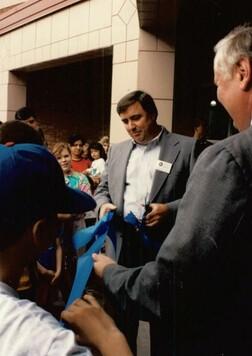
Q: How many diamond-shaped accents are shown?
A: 1